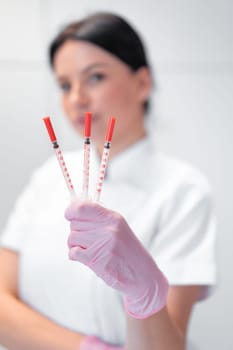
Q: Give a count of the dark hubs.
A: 3